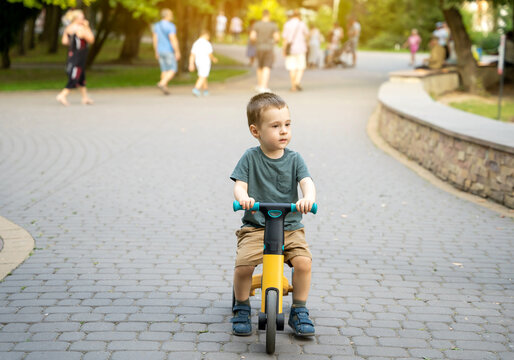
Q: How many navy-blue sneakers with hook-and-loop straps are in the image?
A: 2